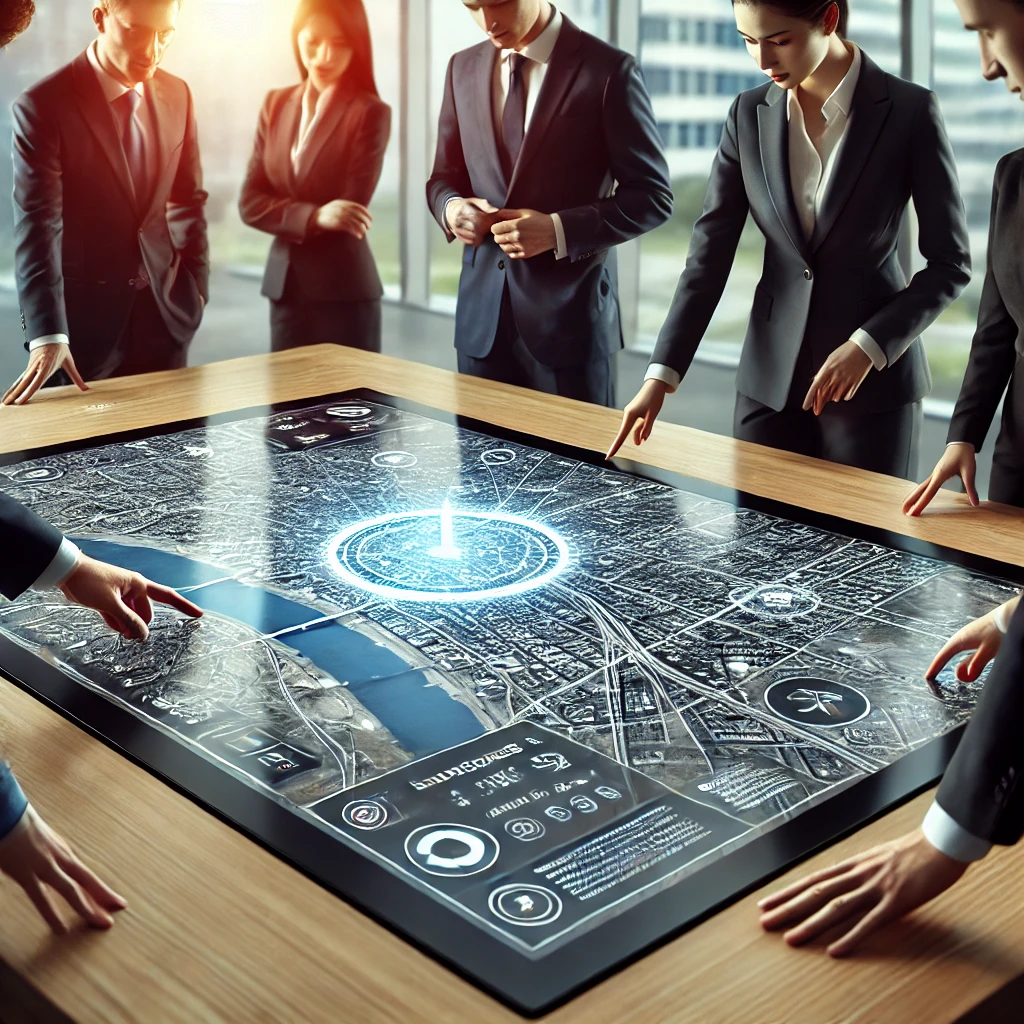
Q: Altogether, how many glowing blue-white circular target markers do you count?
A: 1